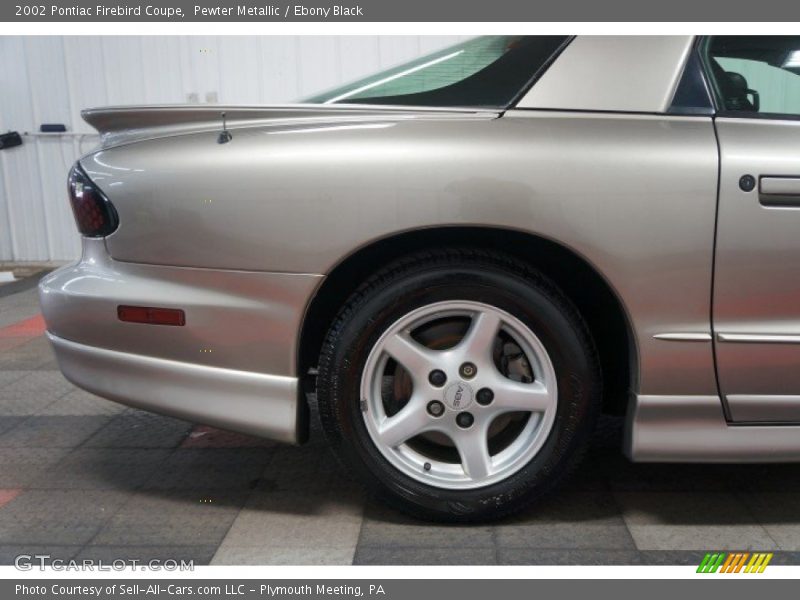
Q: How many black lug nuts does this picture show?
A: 3